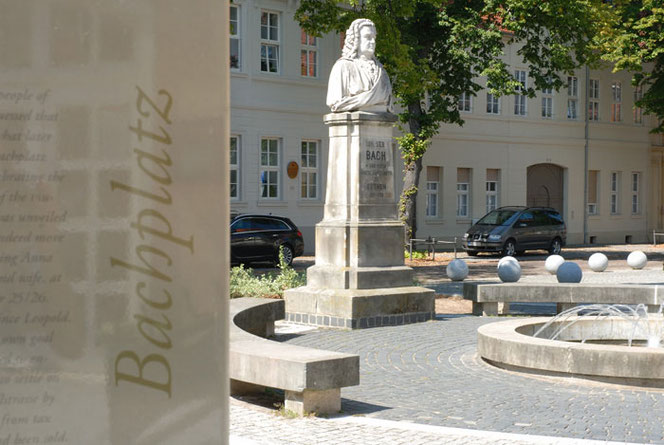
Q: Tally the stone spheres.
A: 7